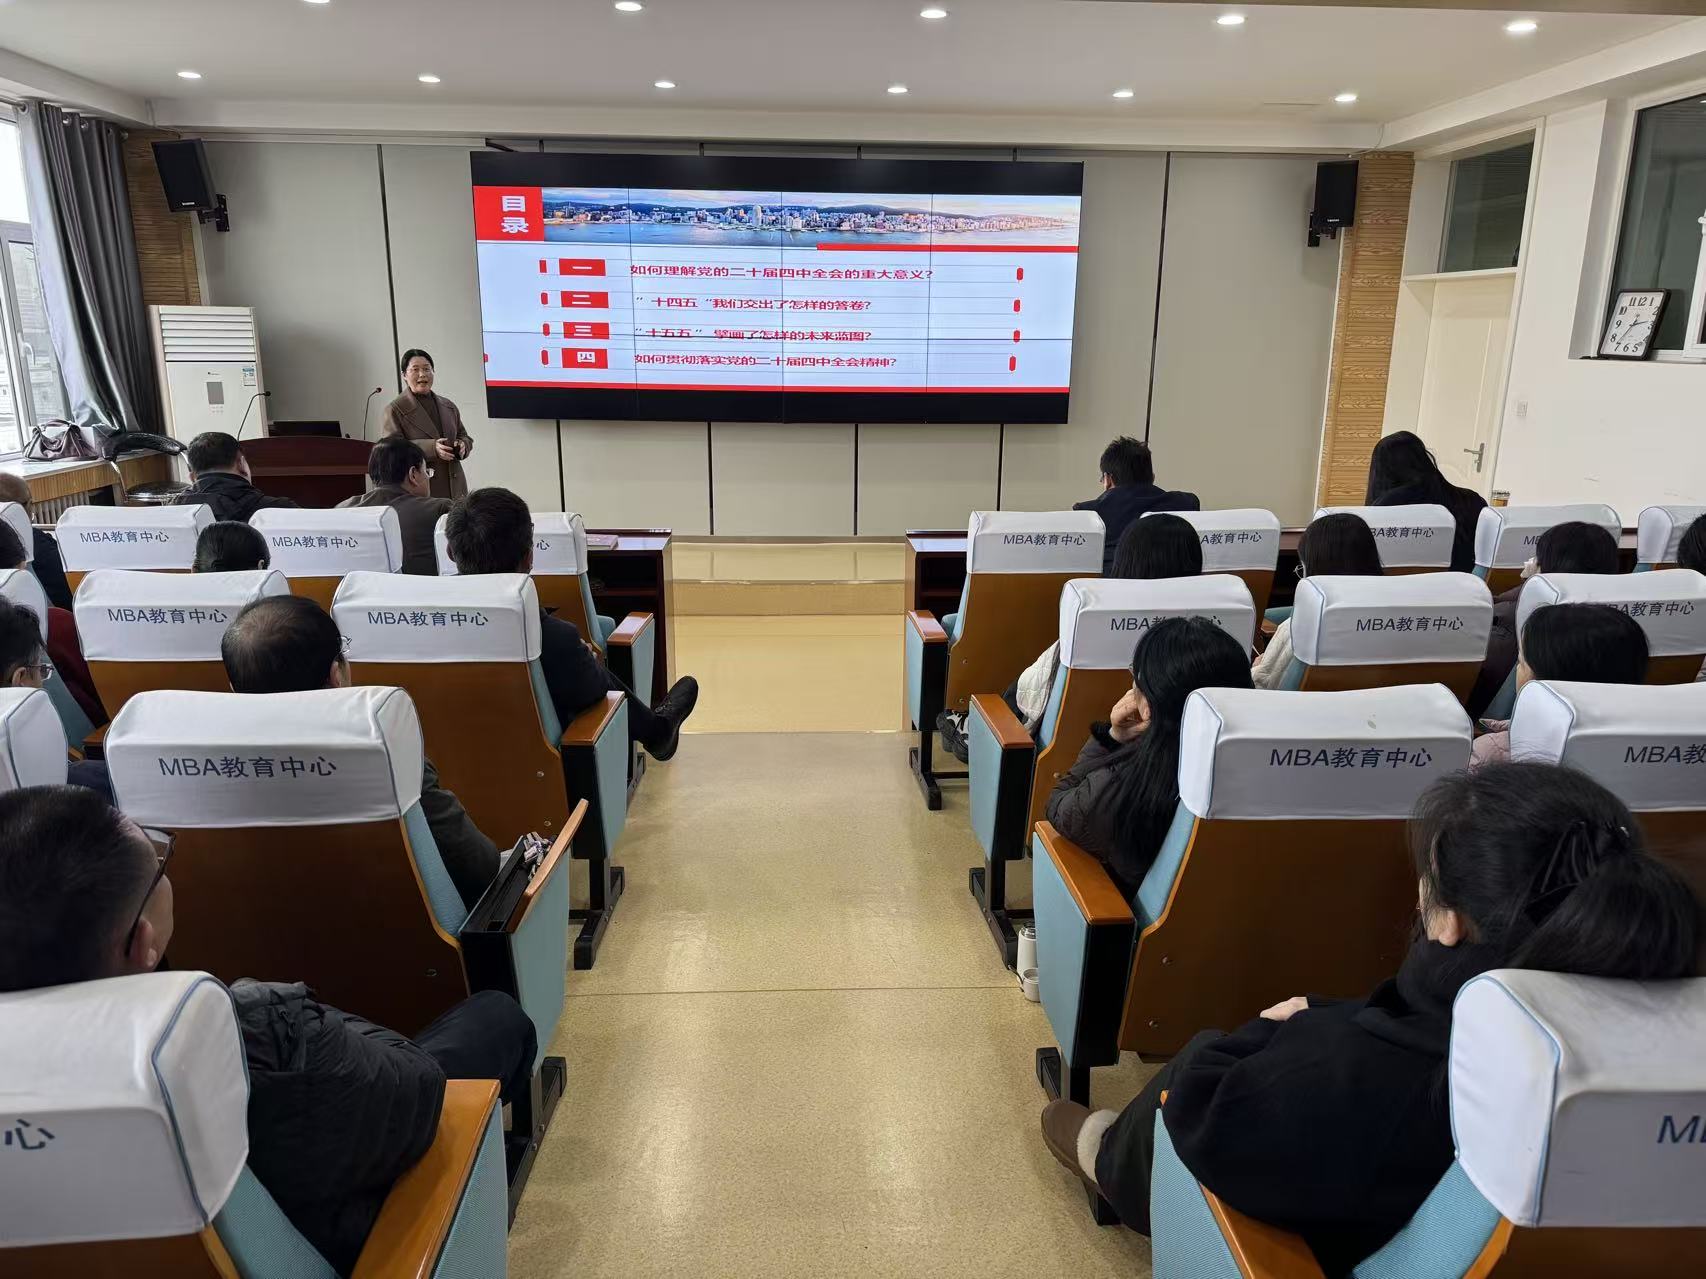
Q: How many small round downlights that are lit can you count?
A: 11